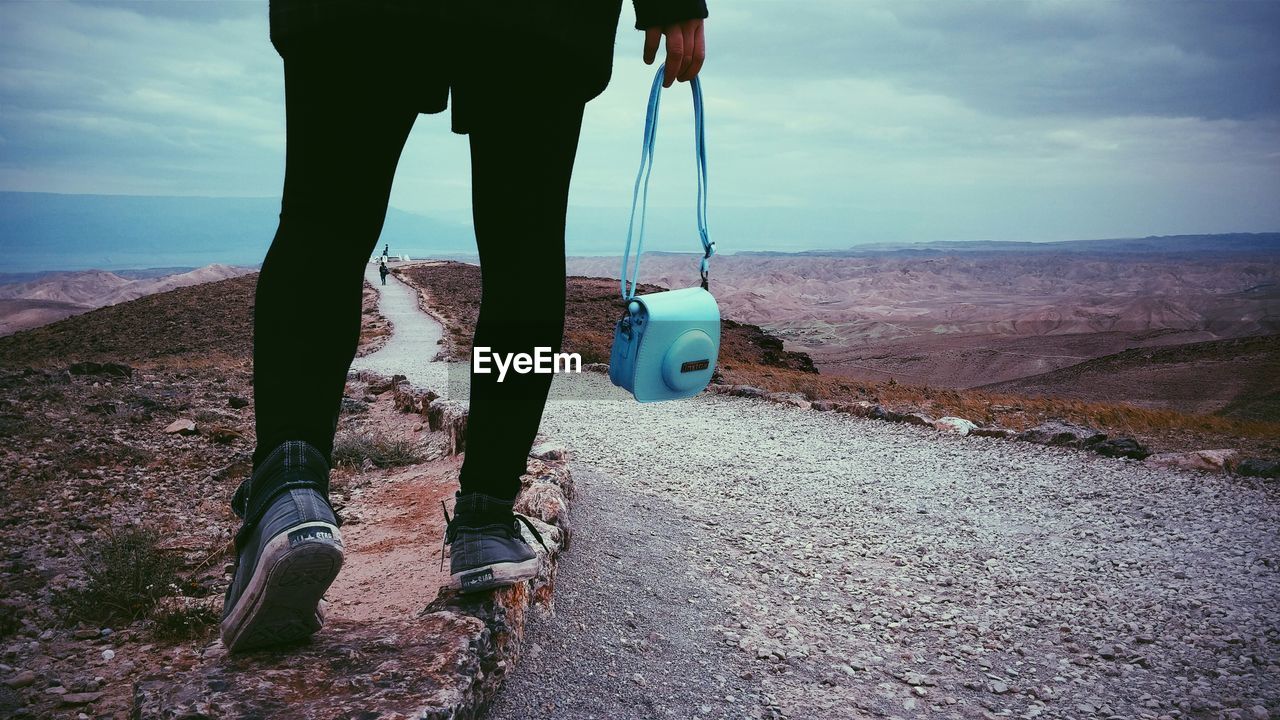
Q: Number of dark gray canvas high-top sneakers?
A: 2